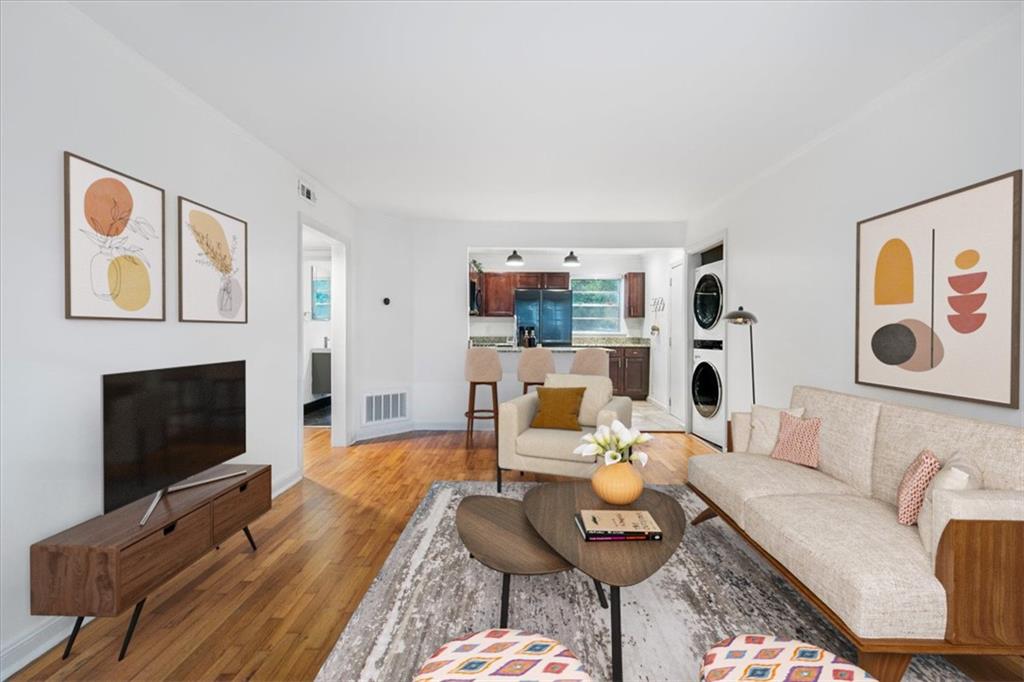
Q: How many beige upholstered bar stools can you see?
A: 3